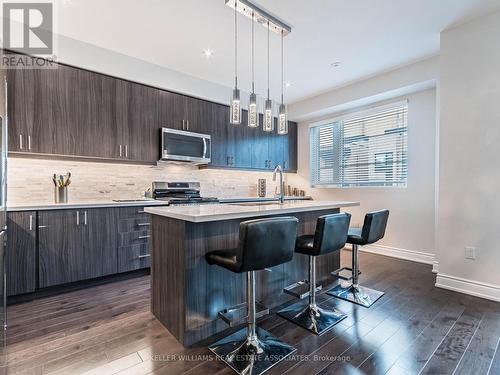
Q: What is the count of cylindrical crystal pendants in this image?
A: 4